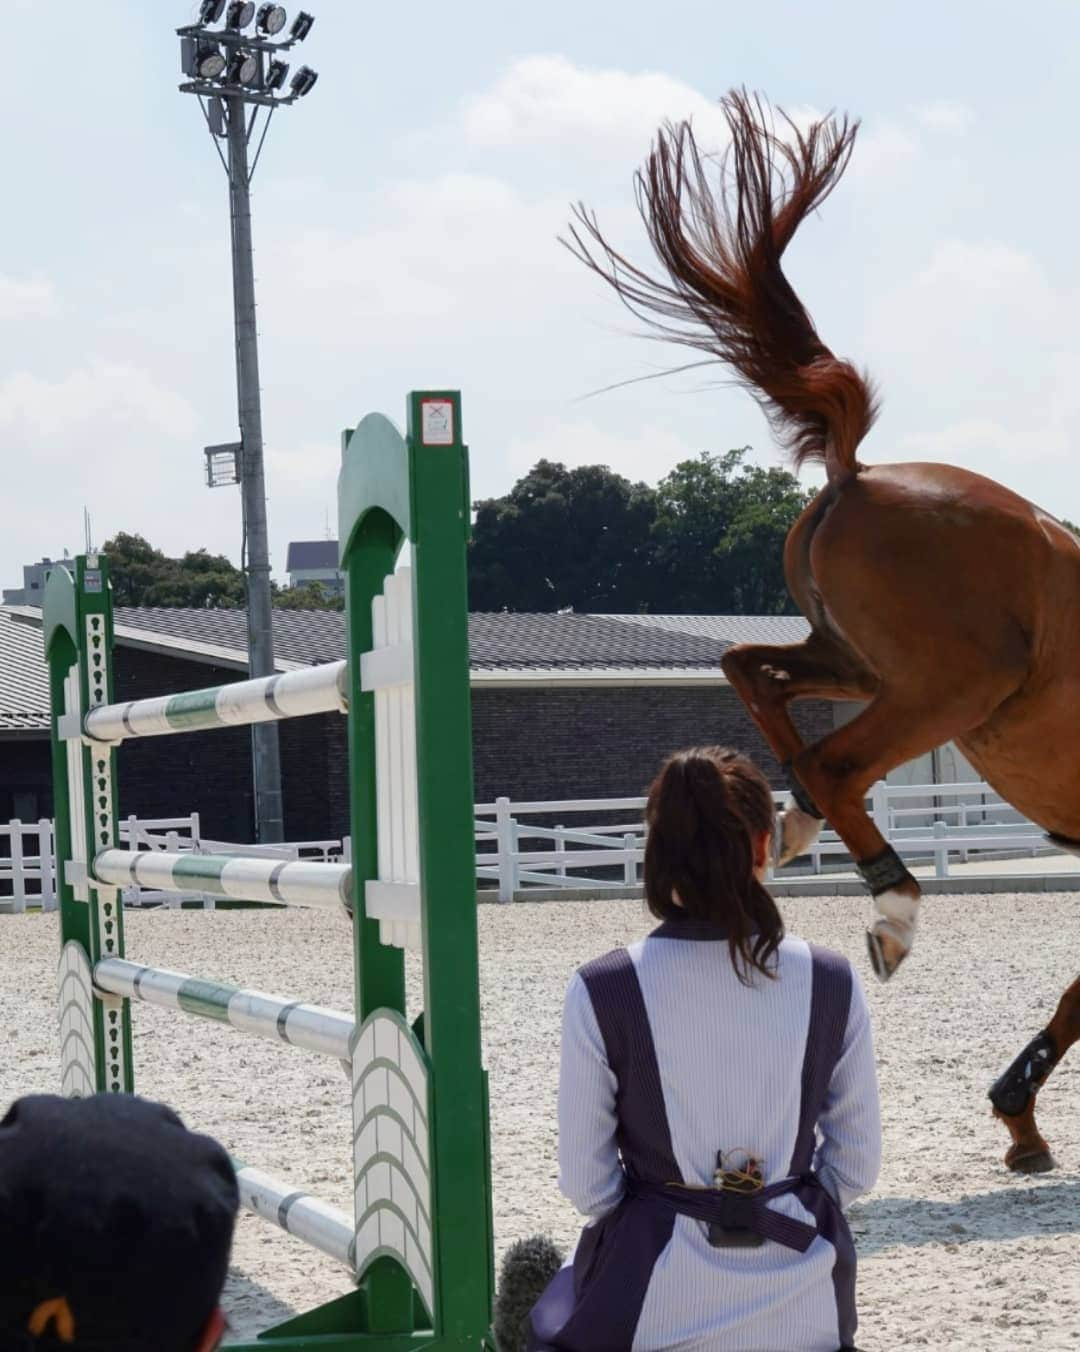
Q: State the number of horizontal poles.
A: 4